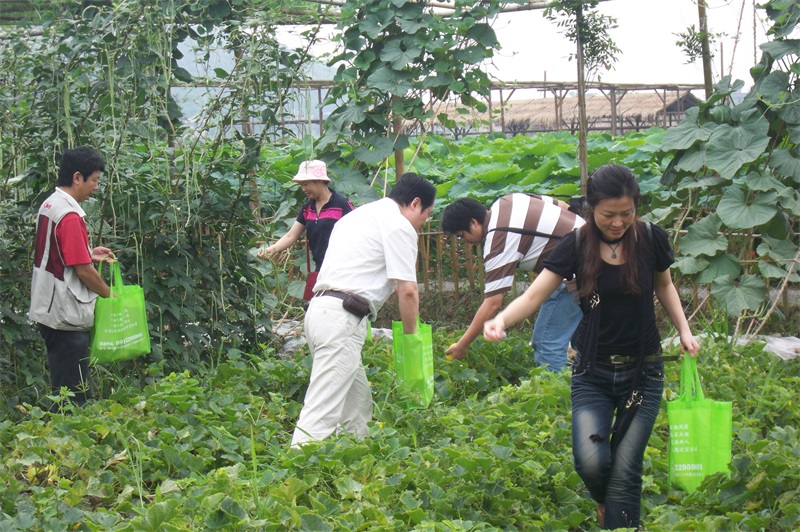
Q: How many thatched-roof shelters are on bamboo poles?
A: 1